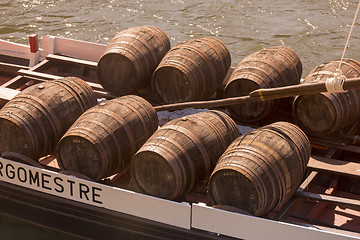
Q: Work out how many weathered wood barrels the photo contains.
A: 8